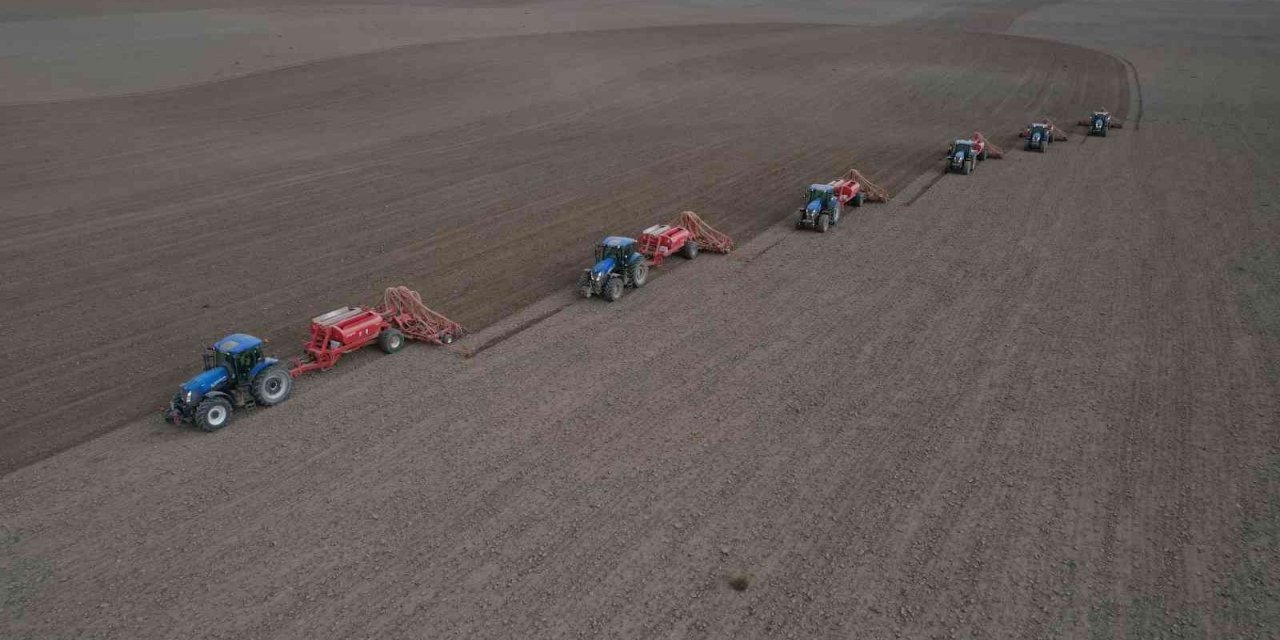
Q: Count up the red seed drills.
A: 6